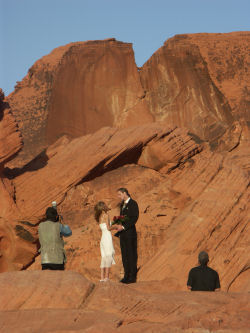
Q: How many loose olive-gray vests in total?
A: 1